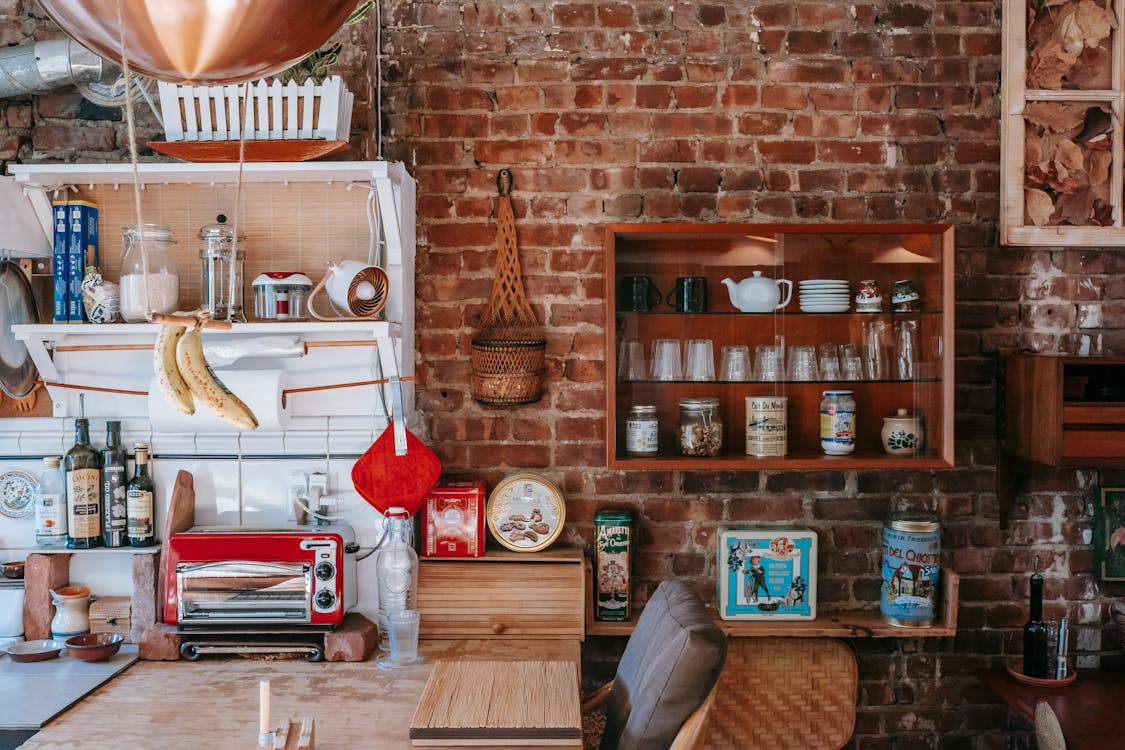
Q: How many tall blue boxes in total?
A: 2